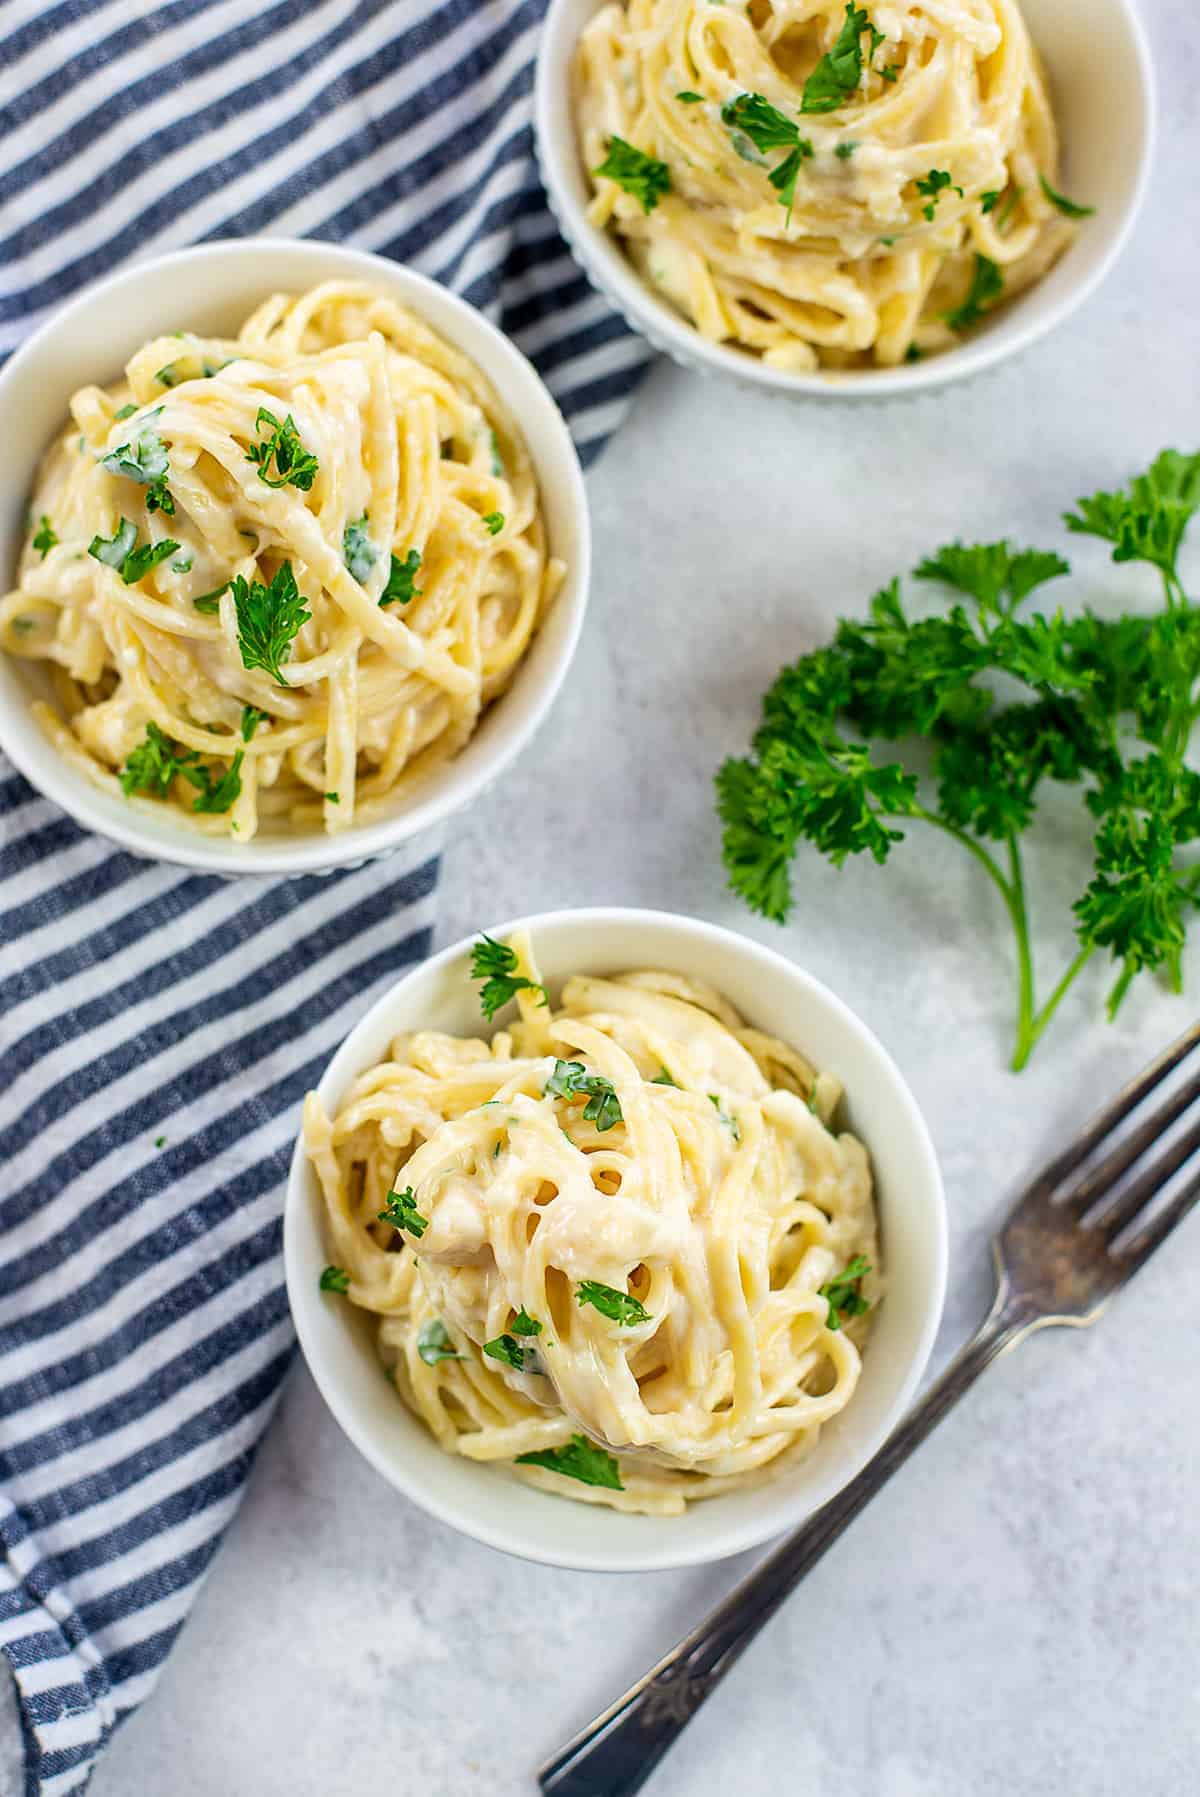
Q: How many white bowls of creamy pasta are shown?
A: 3